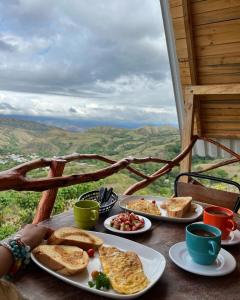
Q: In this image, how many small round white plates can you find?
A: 3